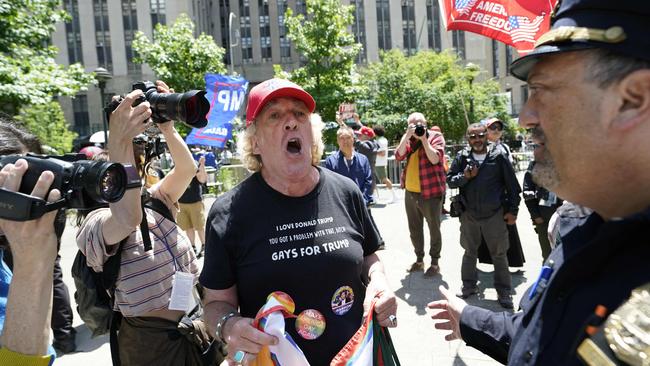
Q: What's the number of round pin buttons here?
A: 3